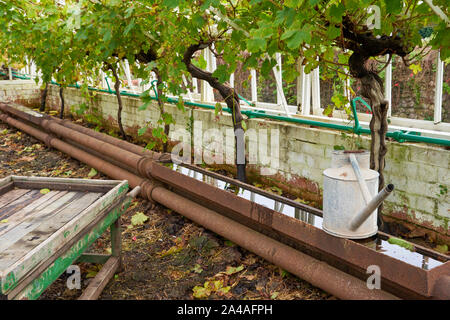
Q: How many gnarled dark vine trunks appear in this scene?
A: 6